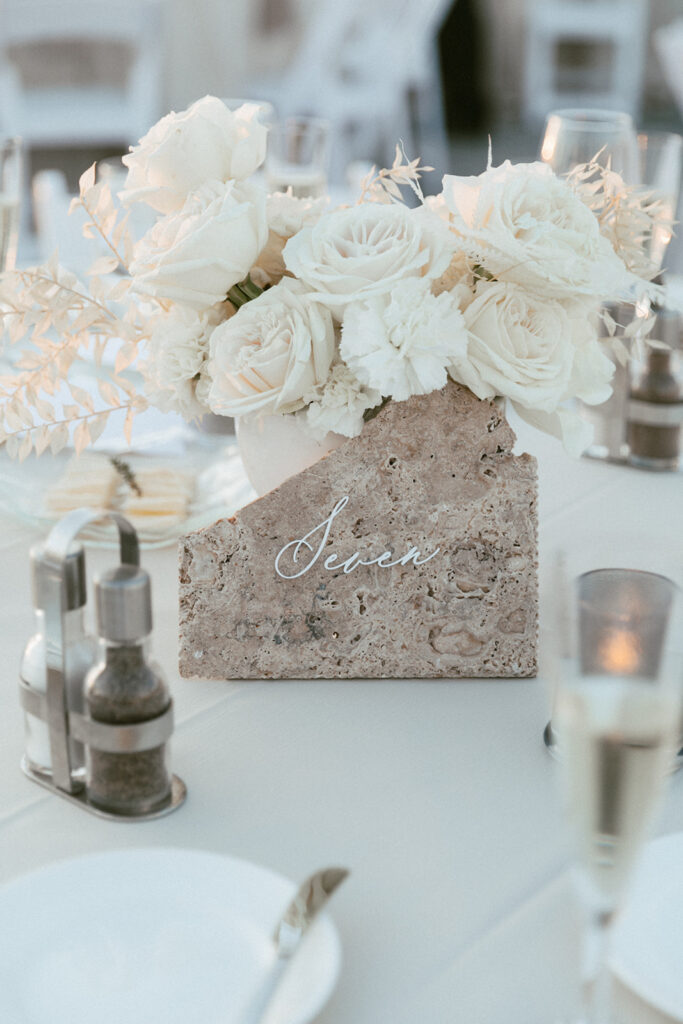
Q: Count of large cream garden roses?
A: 6